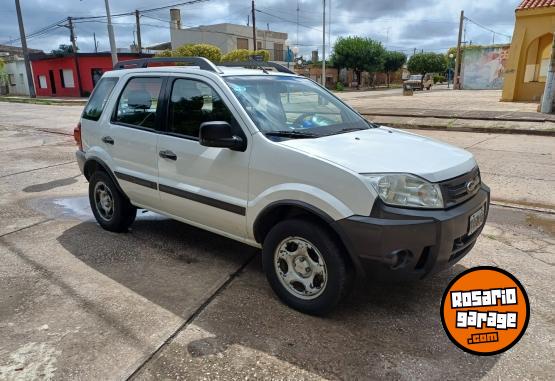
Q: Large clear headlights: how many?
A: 1